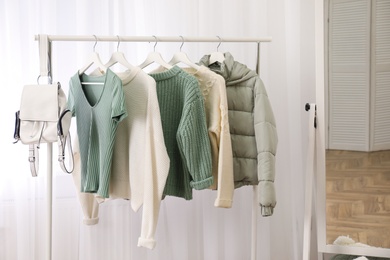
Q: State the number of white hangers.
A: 5